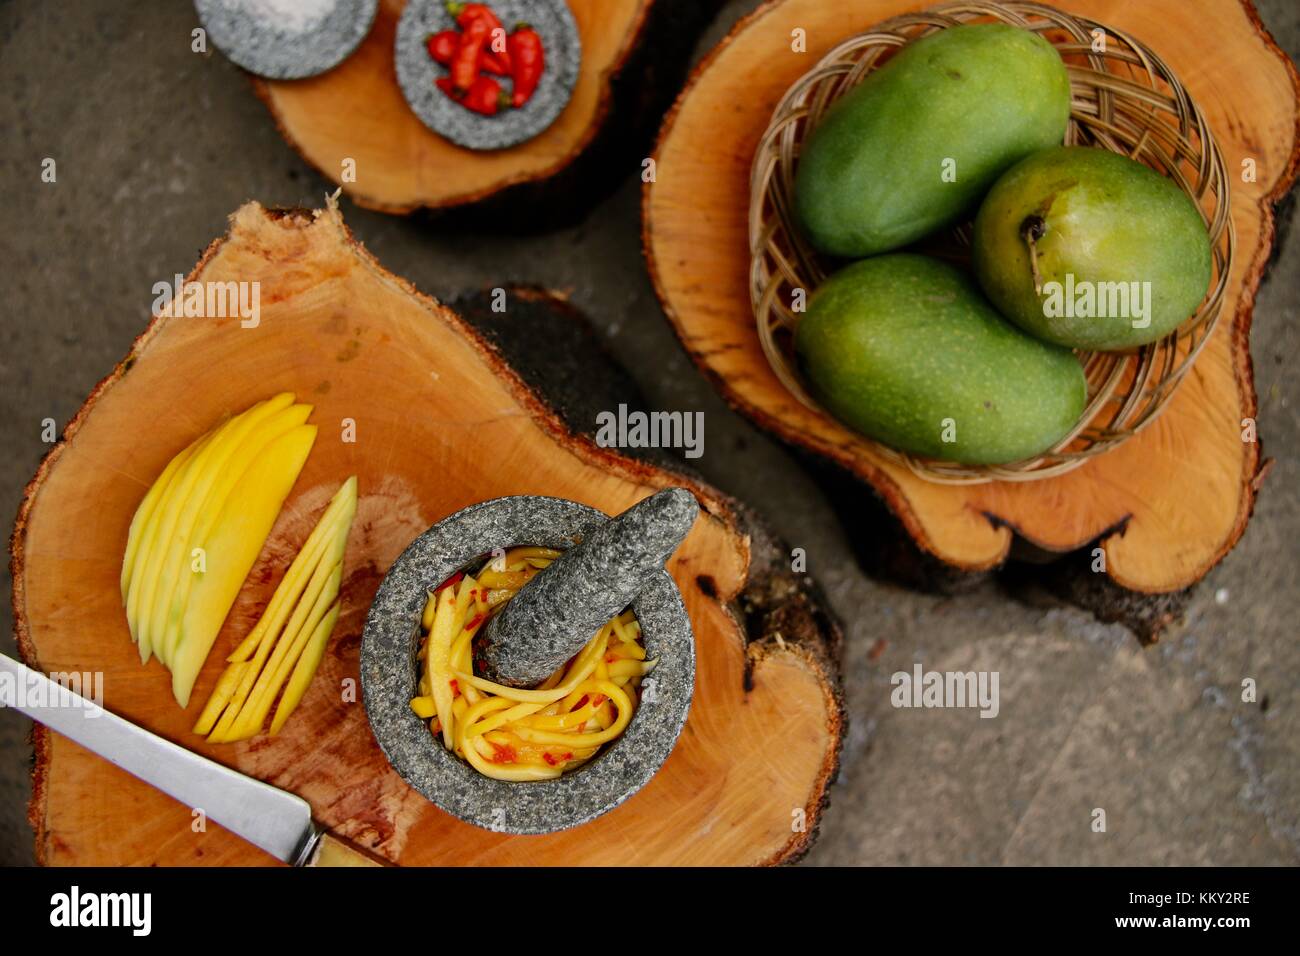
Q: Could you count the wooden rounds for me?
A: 3